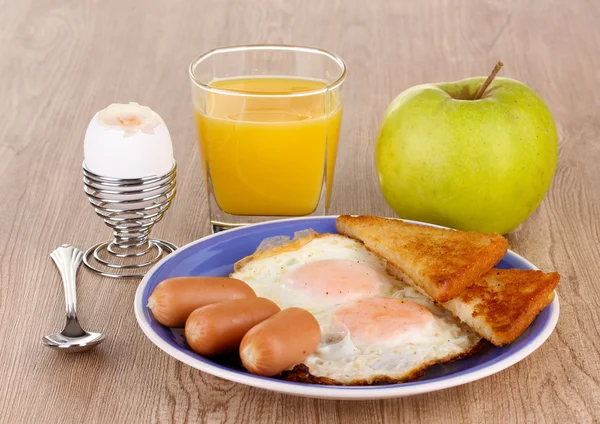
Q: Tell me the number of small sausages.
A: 3